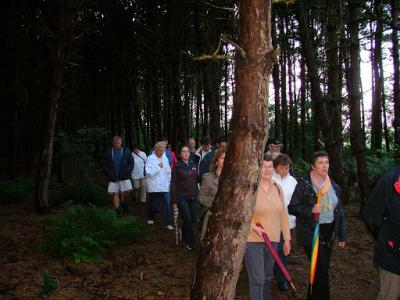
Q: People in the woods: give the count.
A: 15